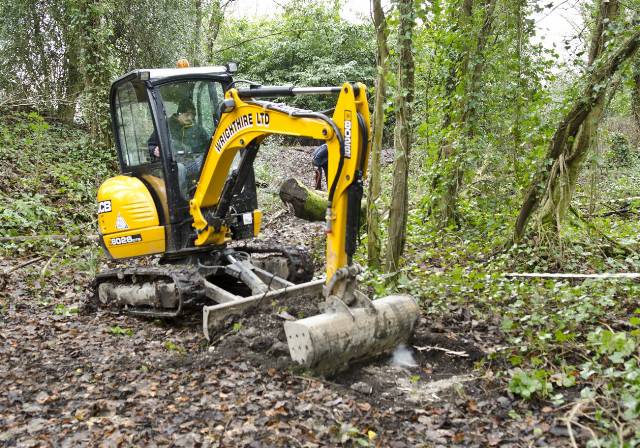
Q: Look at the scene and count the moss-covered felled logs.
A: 1